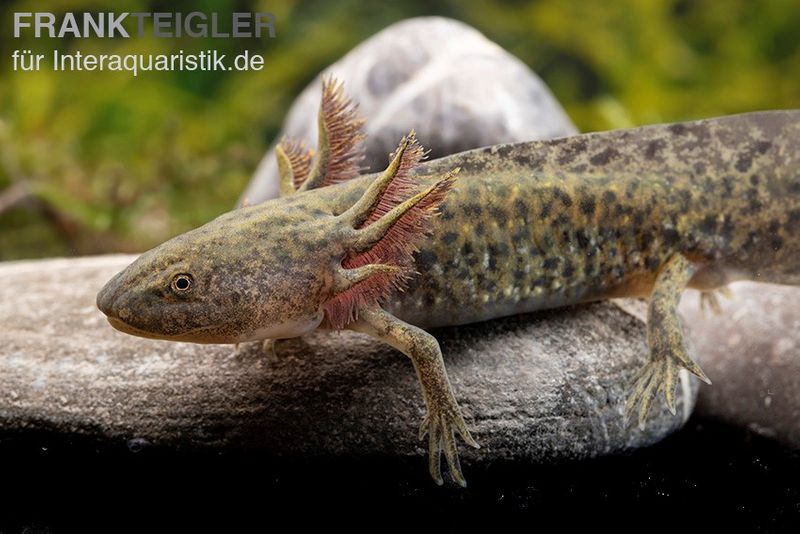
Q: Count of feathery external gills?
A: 5